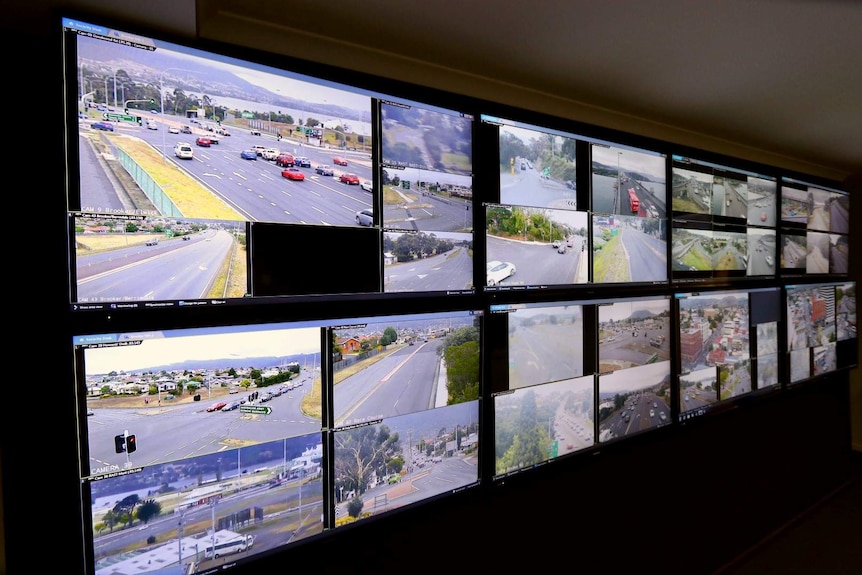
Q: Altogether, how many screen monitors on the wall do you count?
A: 8